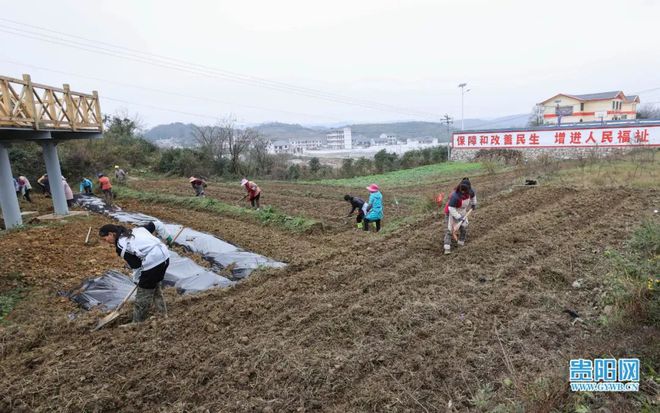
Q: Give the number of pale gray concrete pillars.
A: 2